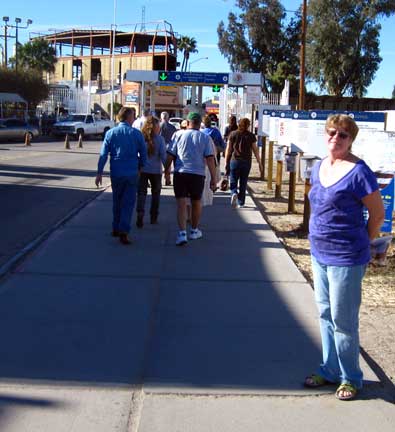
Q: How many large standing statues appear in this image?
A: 0